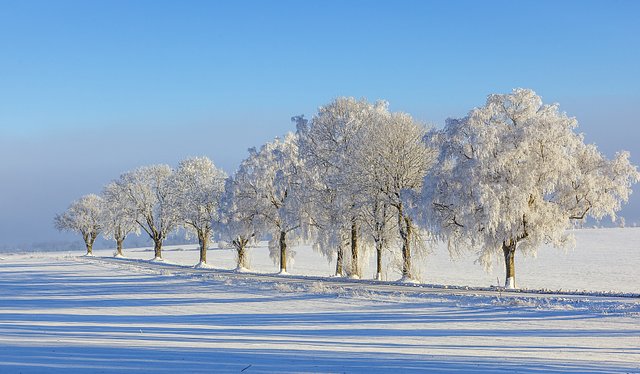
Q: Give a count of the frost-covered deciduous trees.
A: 11